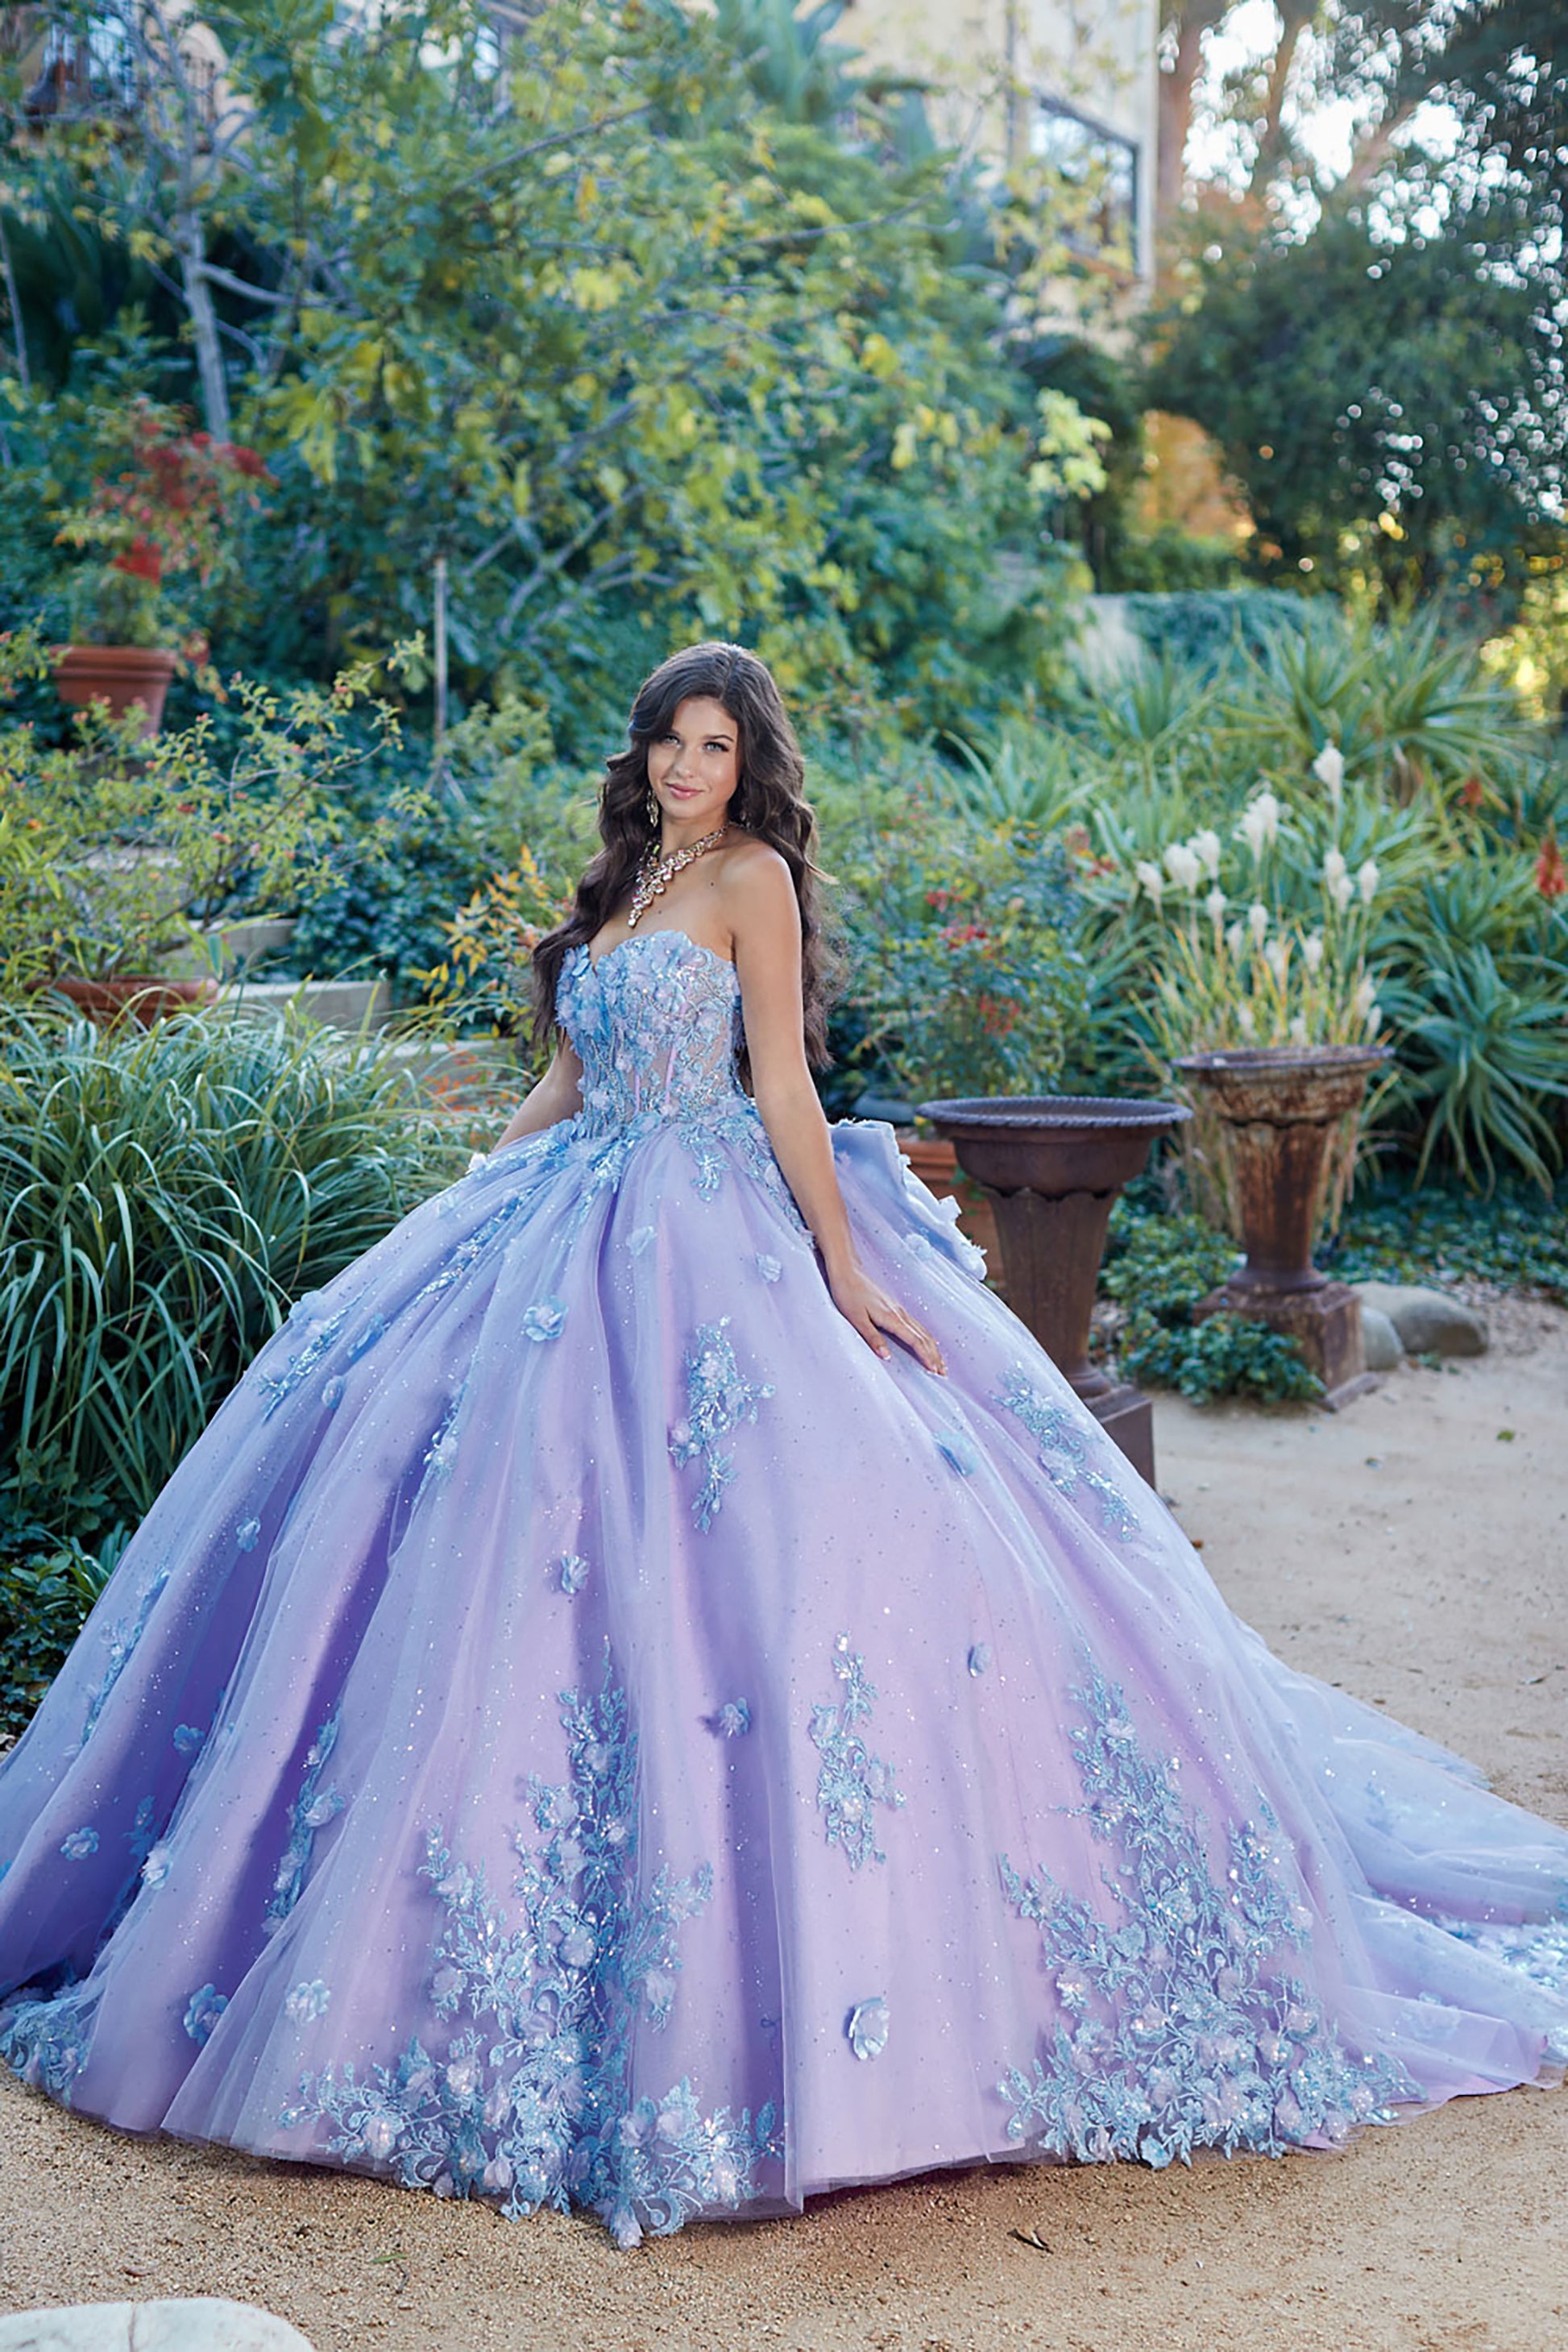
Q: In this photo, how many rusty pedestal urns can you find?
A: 2